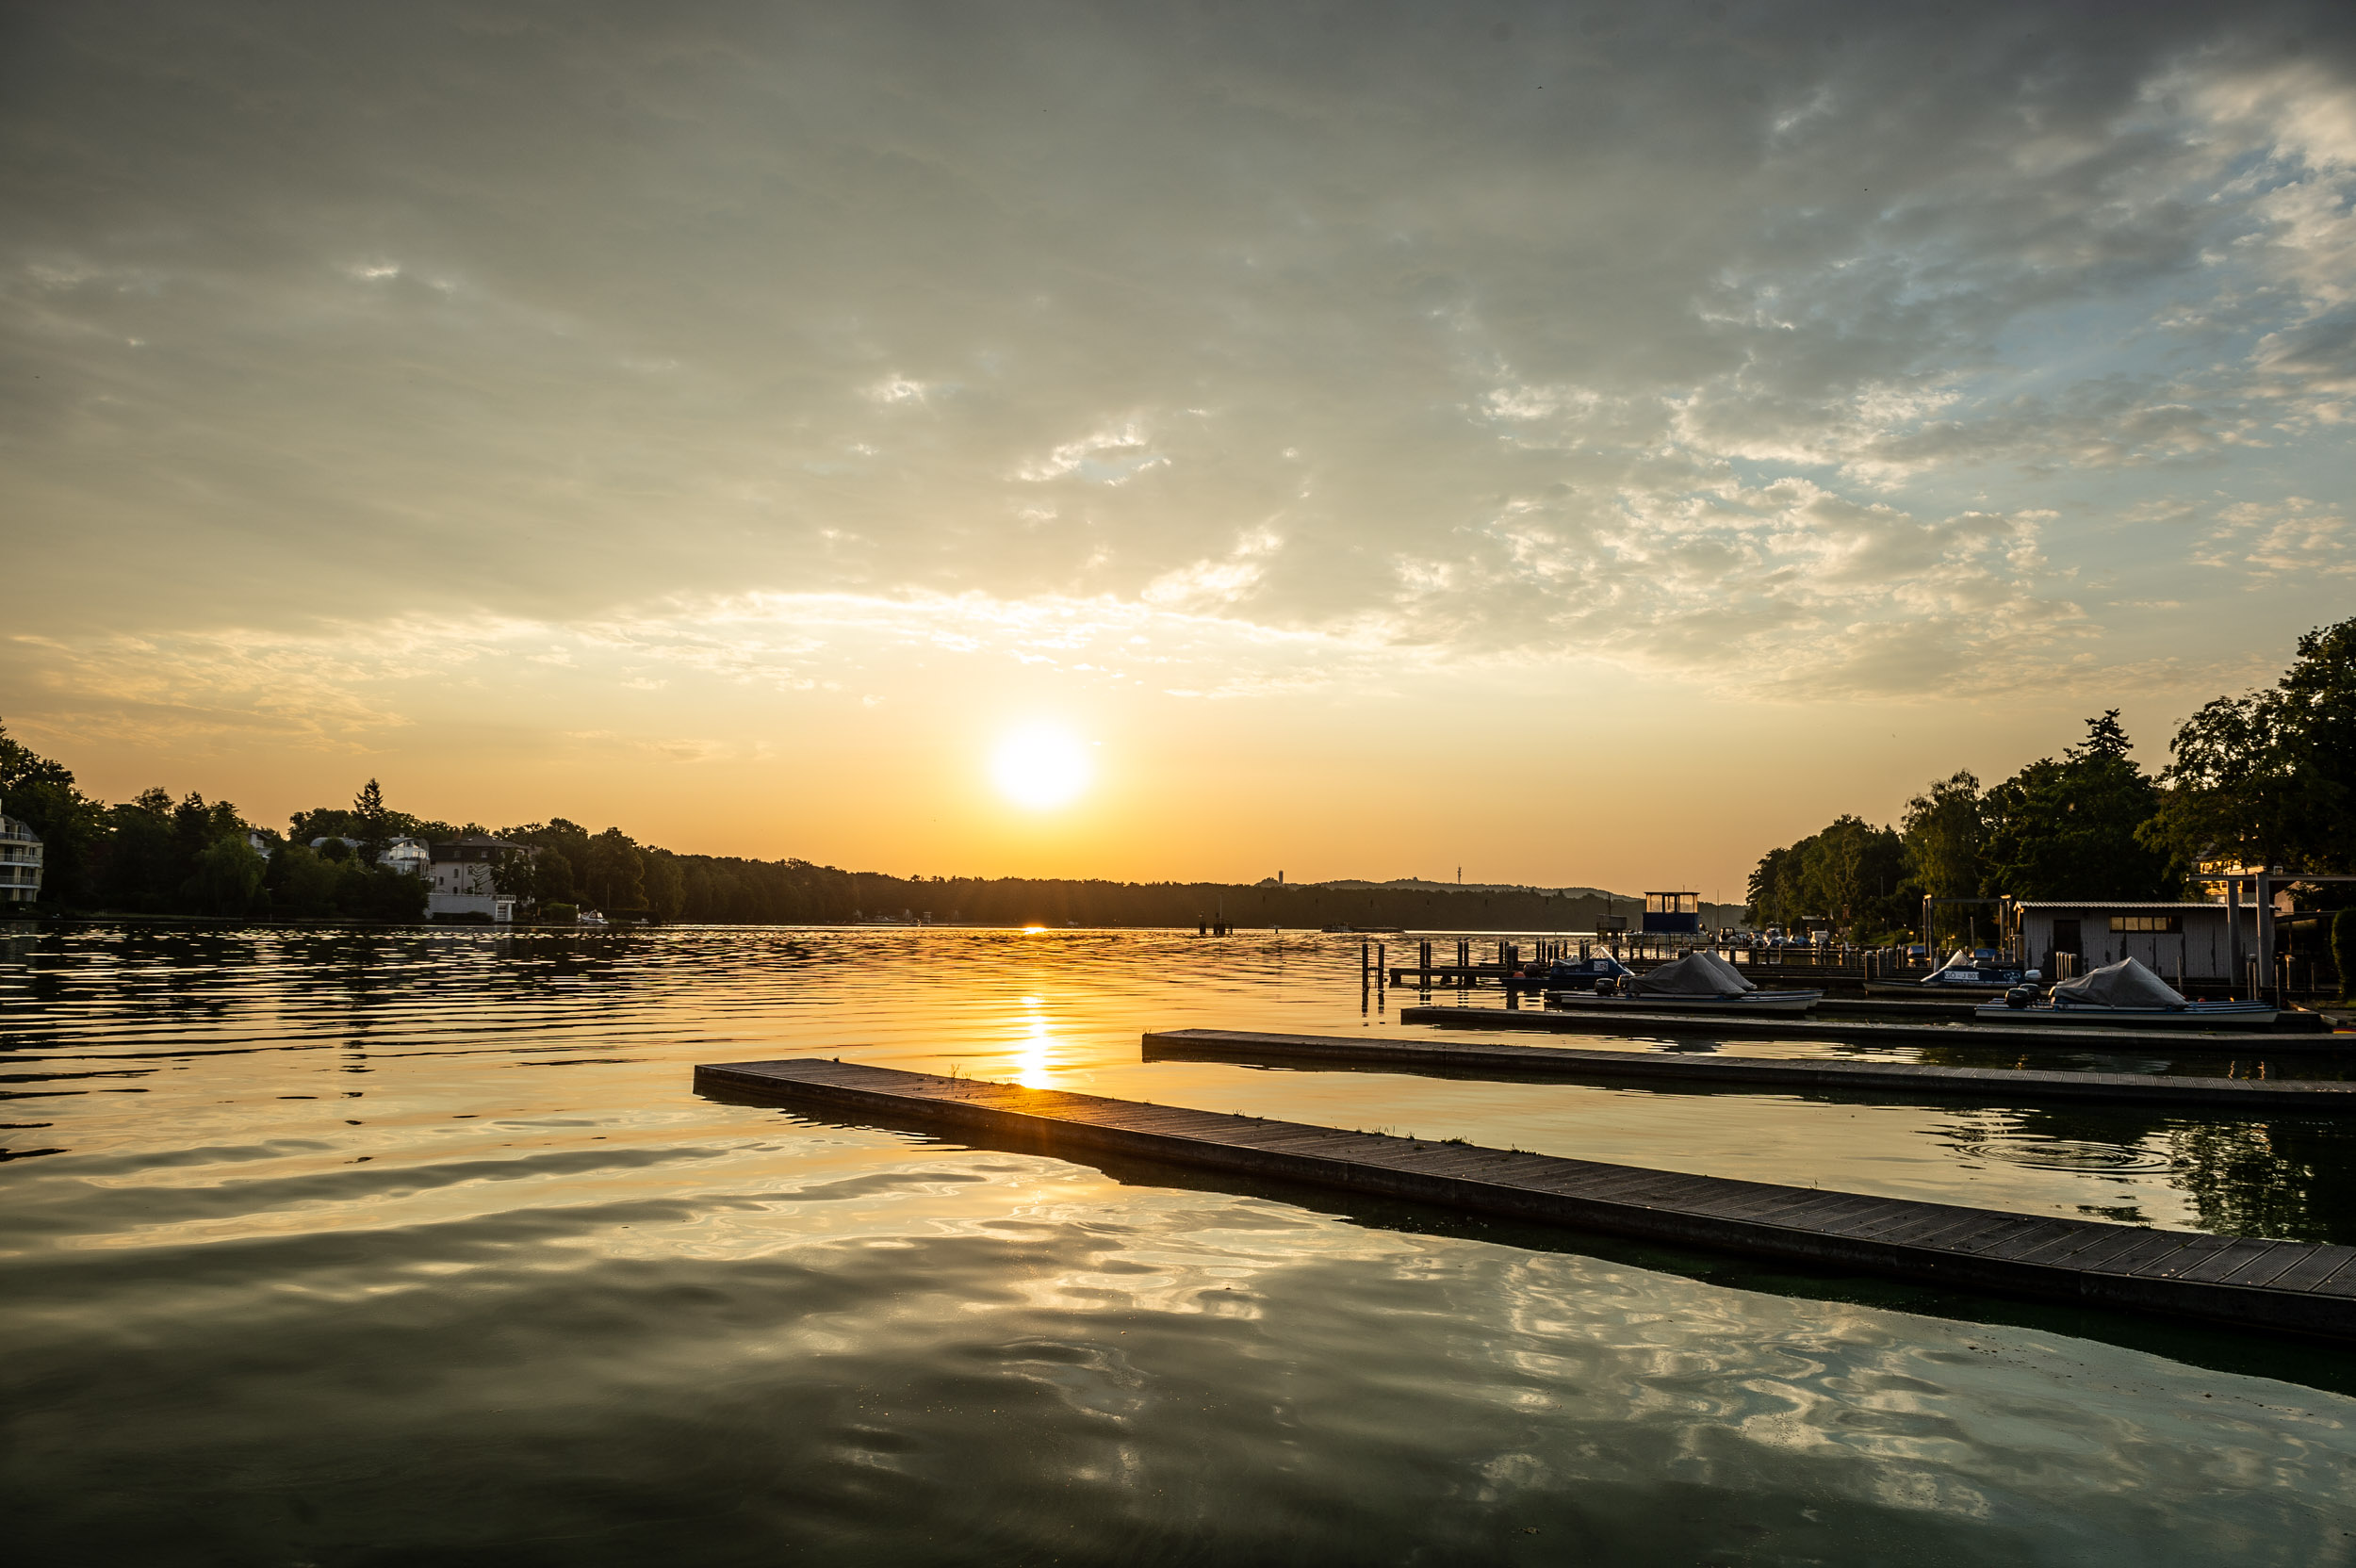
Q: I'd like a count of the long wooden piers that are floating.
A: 3